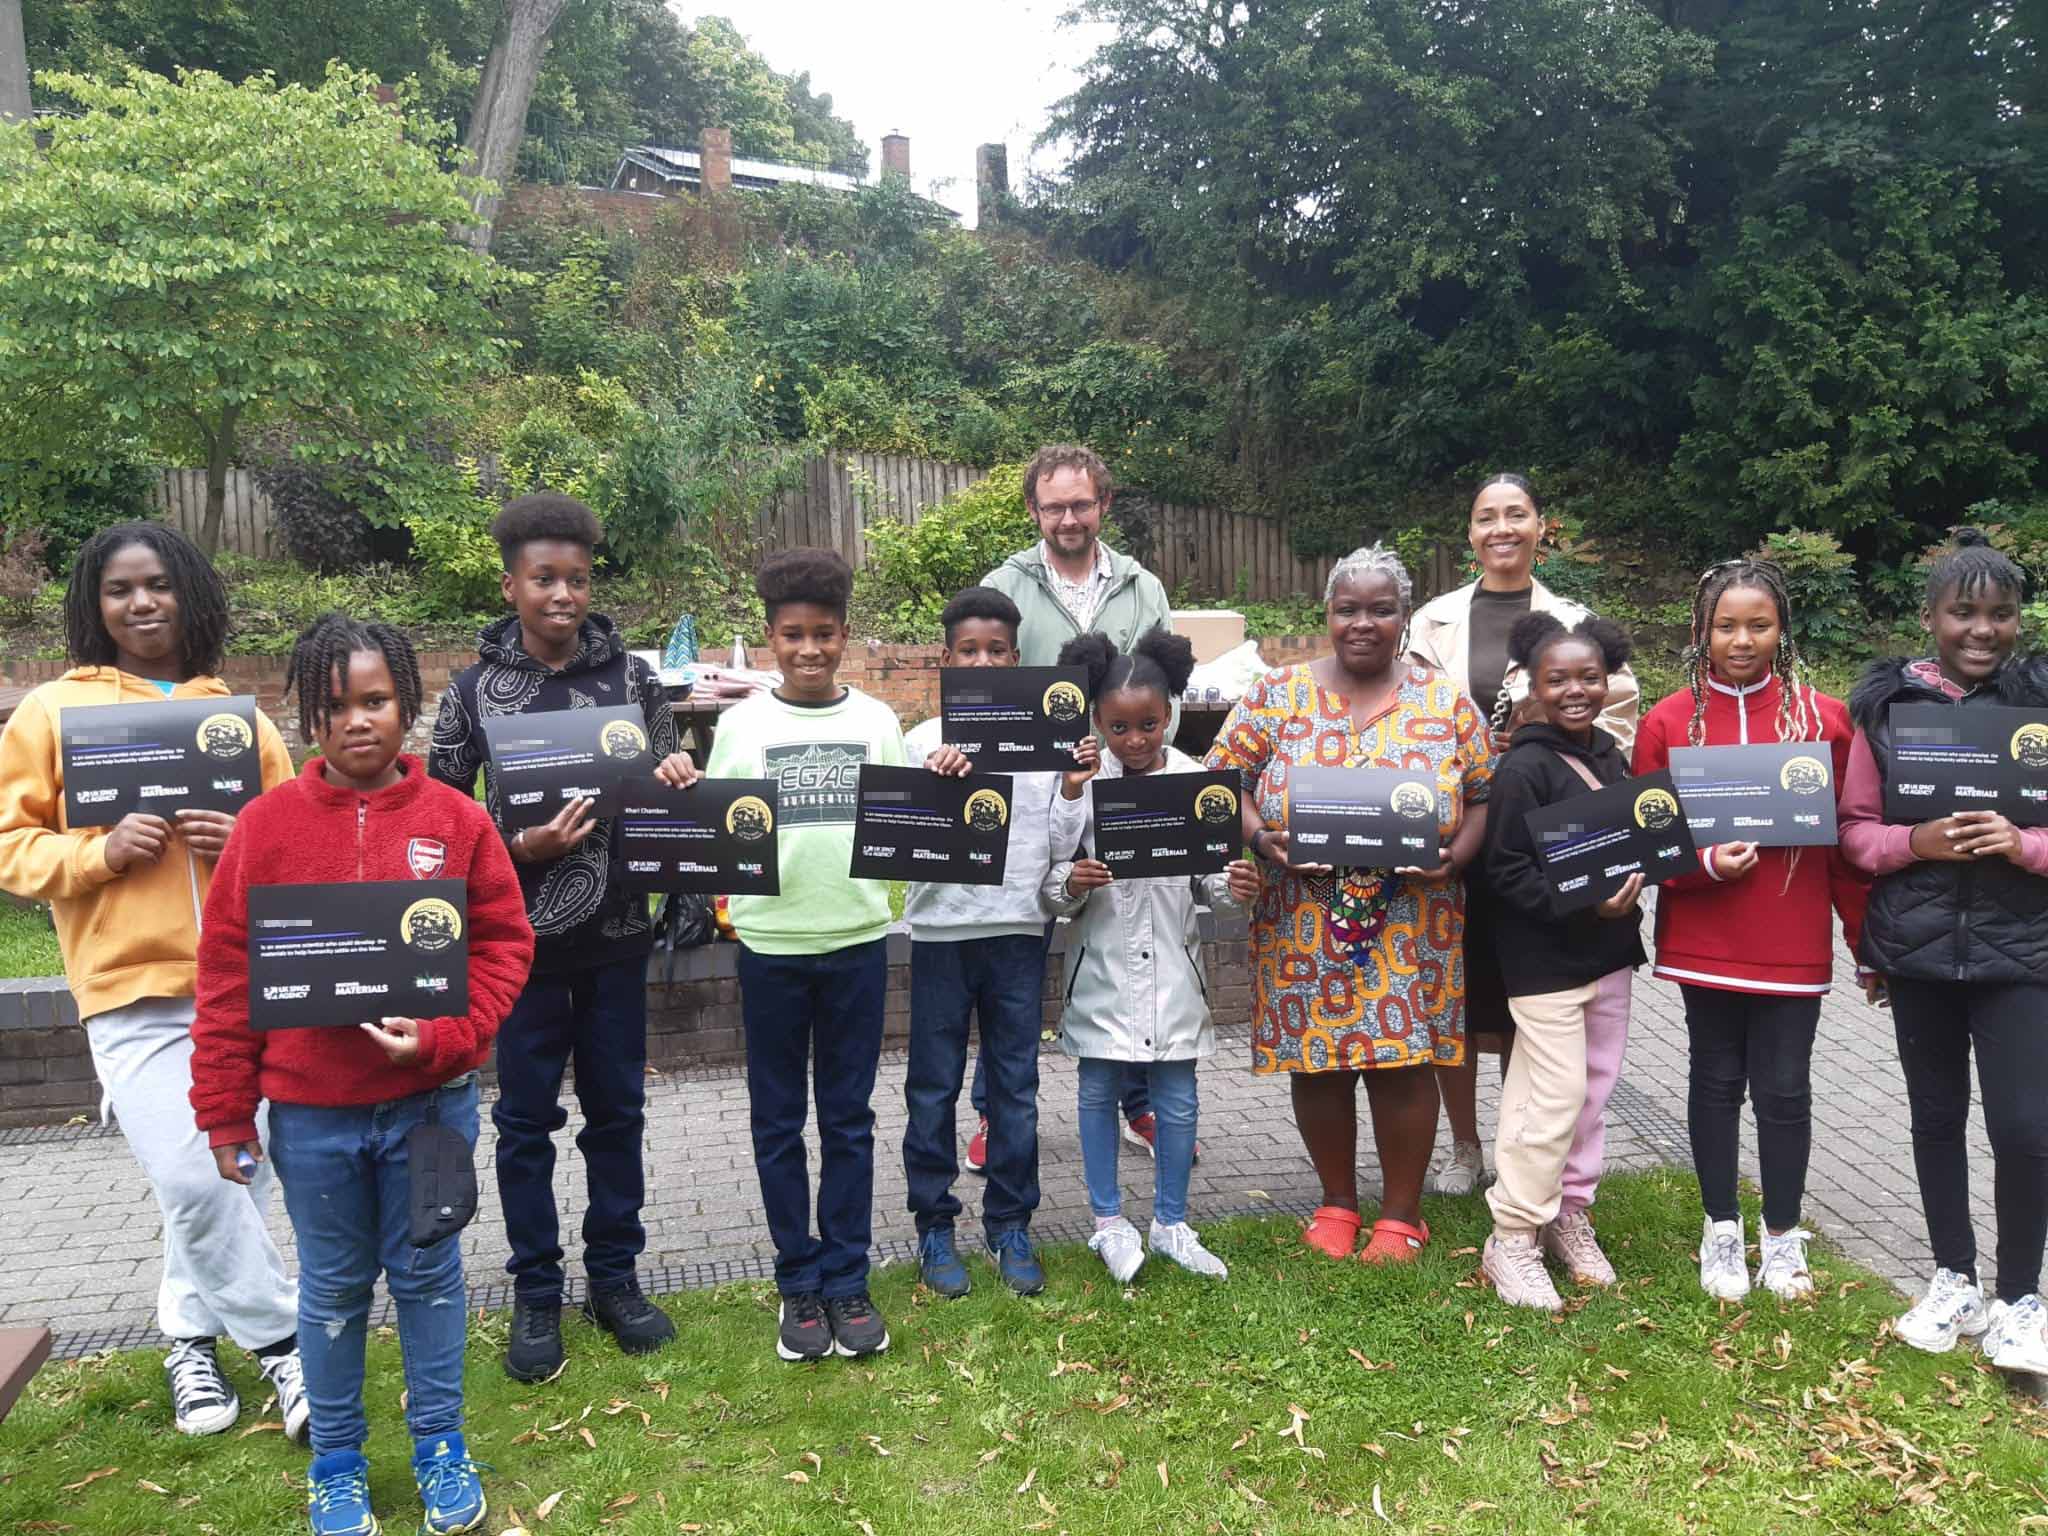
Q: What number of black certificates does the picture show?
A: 11